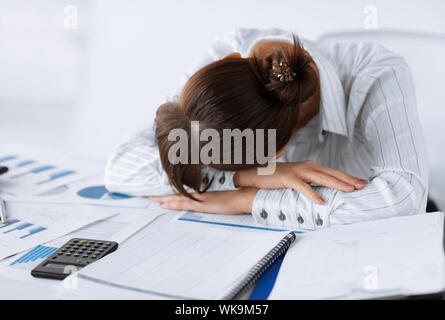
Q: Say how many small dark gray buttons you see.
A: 6